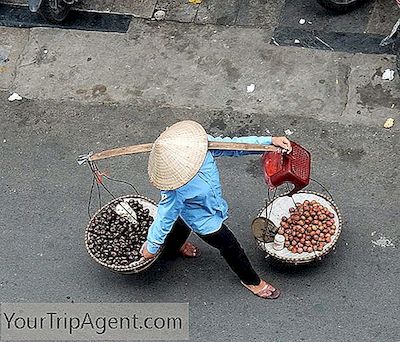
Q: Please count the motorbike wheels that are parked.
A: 2